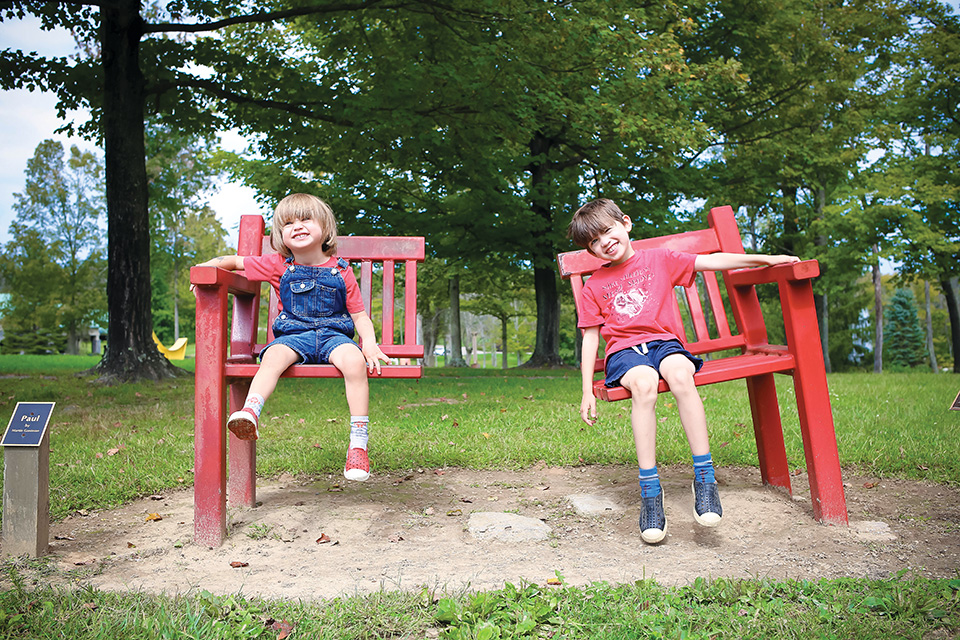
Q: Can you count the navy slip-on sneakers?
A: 2